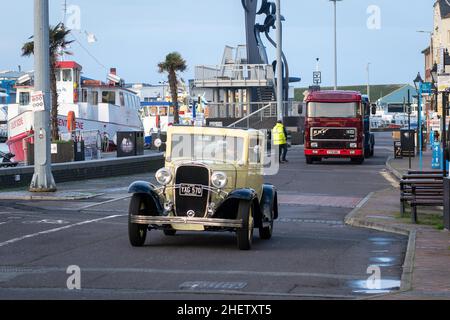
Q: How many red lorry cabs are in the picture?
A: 1